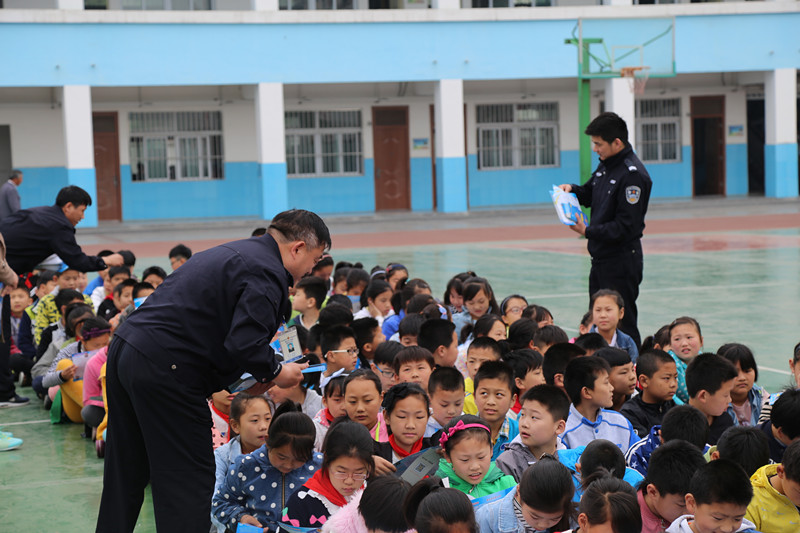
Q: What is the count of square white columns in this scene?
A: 5